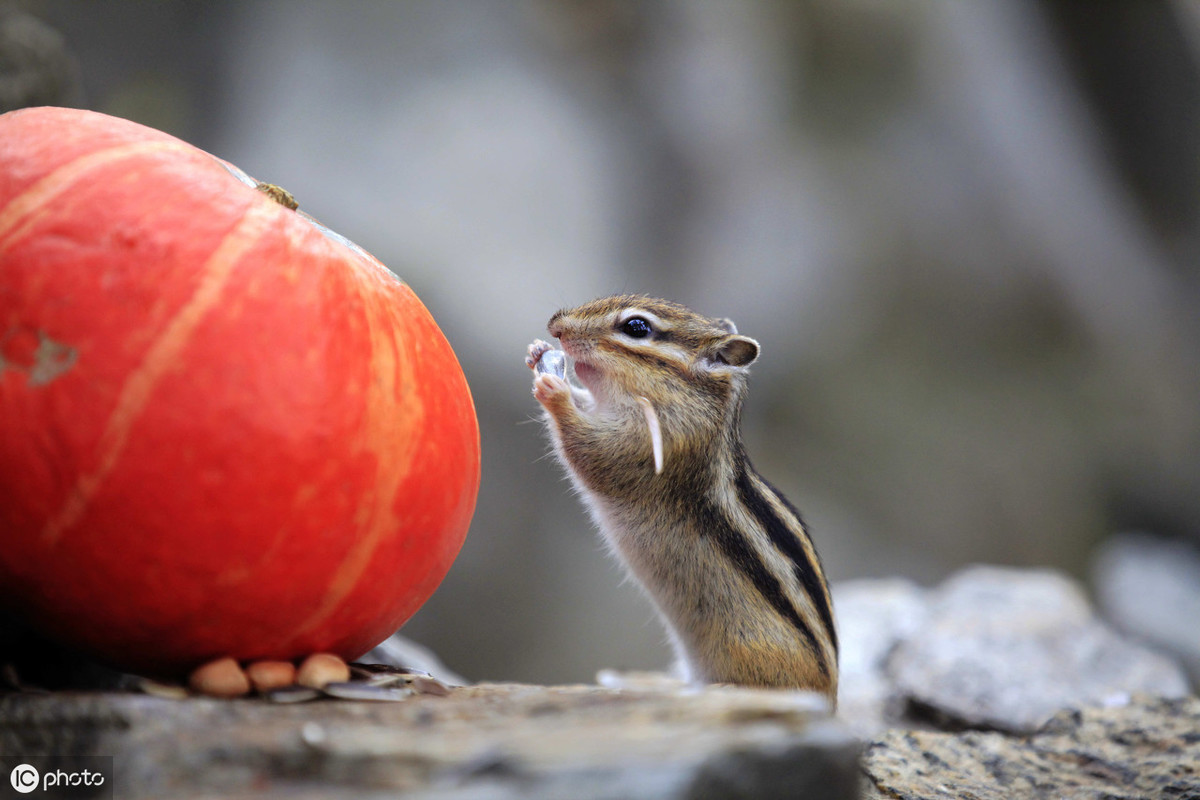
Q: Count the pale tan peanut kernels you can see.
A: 3